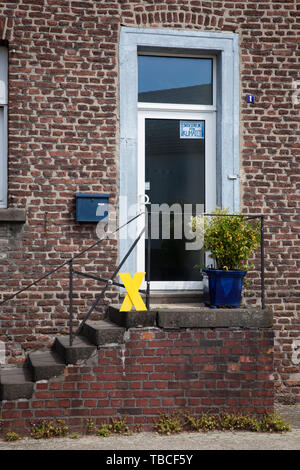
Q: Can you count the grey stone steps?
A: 5